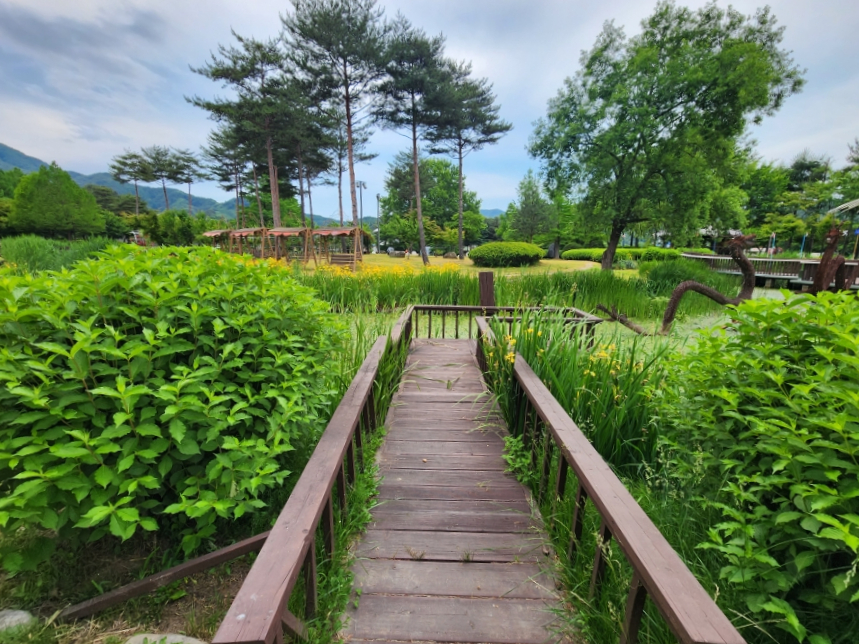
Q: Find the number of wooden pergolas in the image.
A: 4